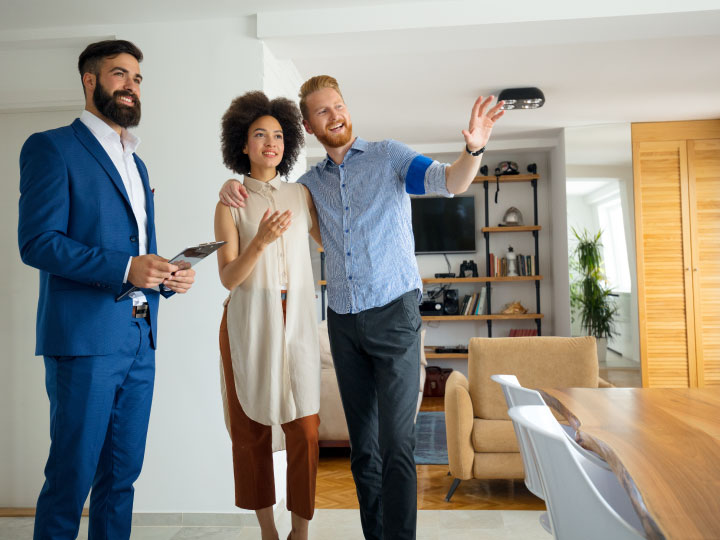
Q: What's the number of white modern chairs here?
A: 2